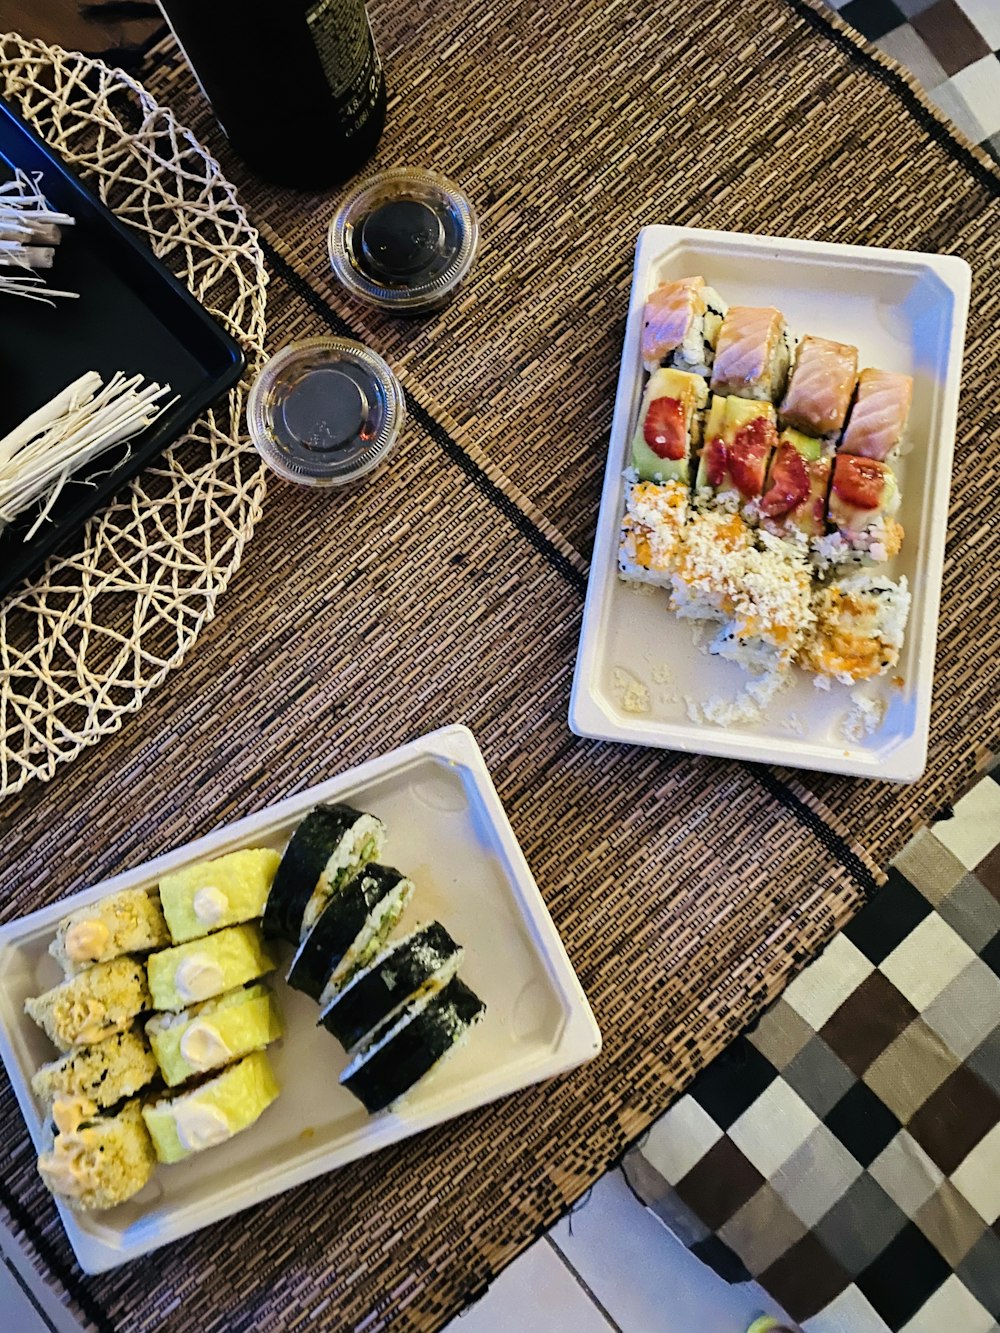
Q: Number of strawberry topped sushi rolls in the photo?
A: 4